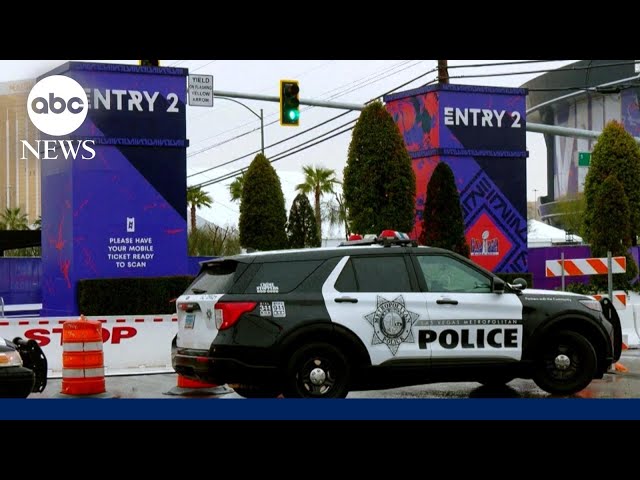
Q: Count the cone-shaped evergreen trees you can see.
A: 6